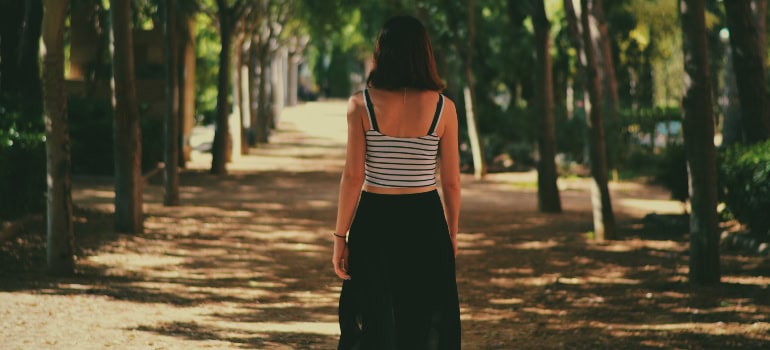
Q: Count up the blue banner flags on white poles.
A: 0